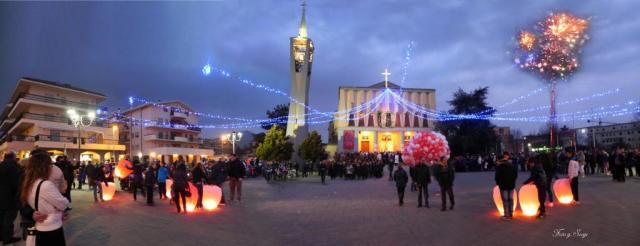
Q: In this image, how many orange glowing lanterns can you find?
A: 8